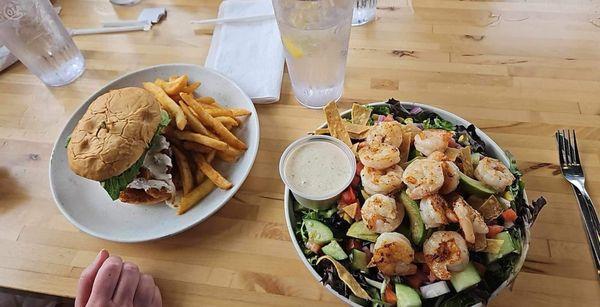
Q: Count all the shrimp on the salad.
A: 12